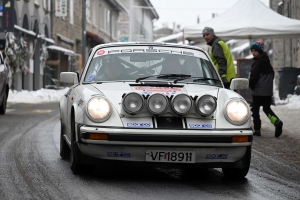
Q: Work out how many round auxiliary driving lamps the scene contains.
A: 4